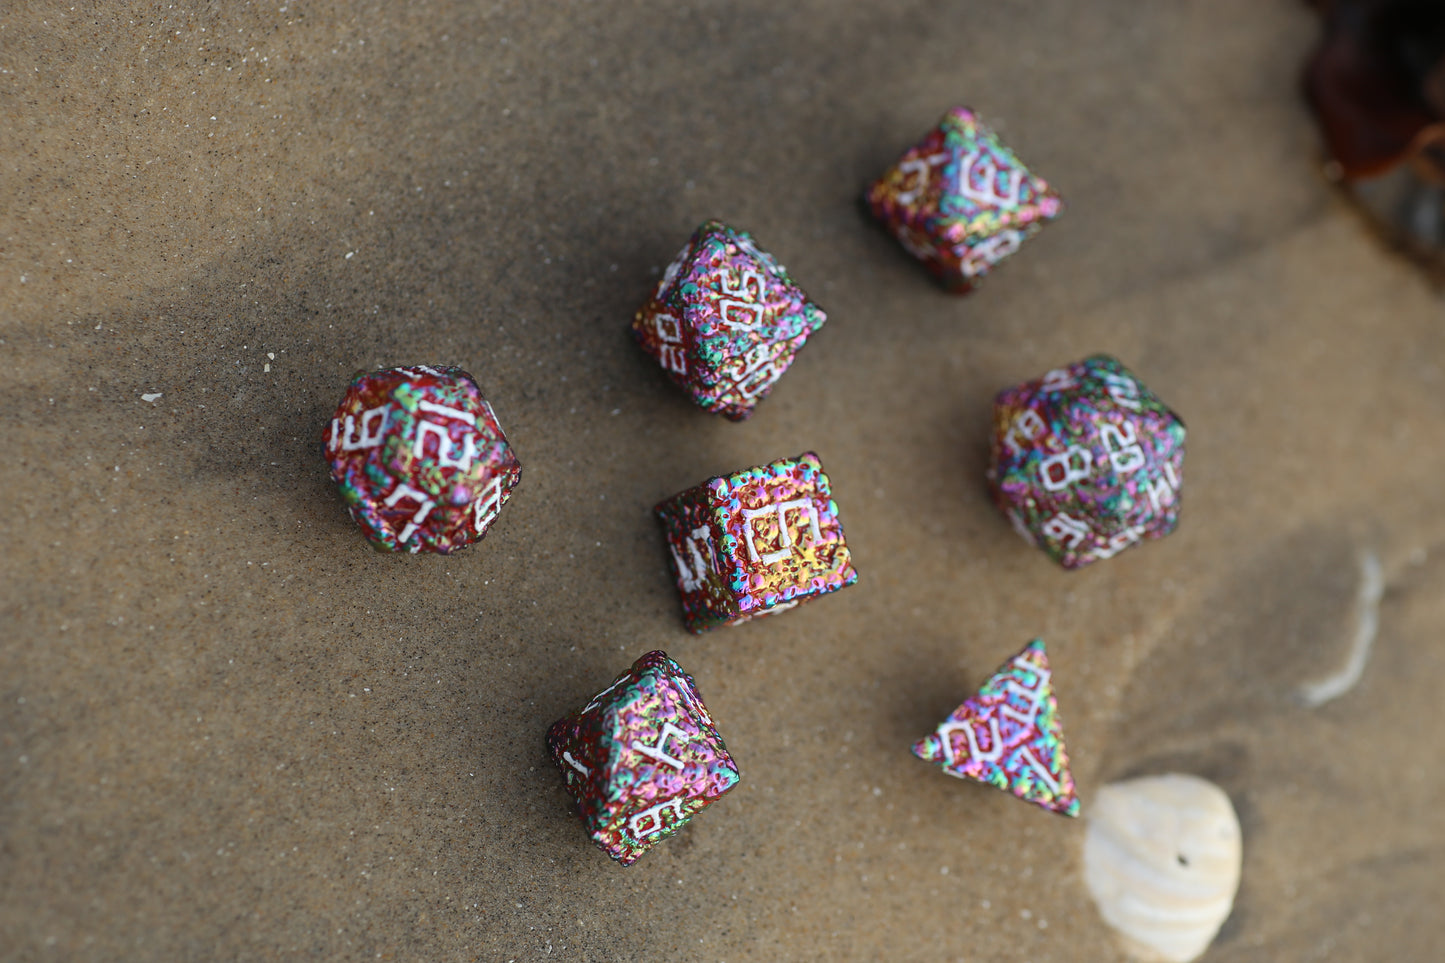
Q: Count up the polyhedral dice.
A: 7